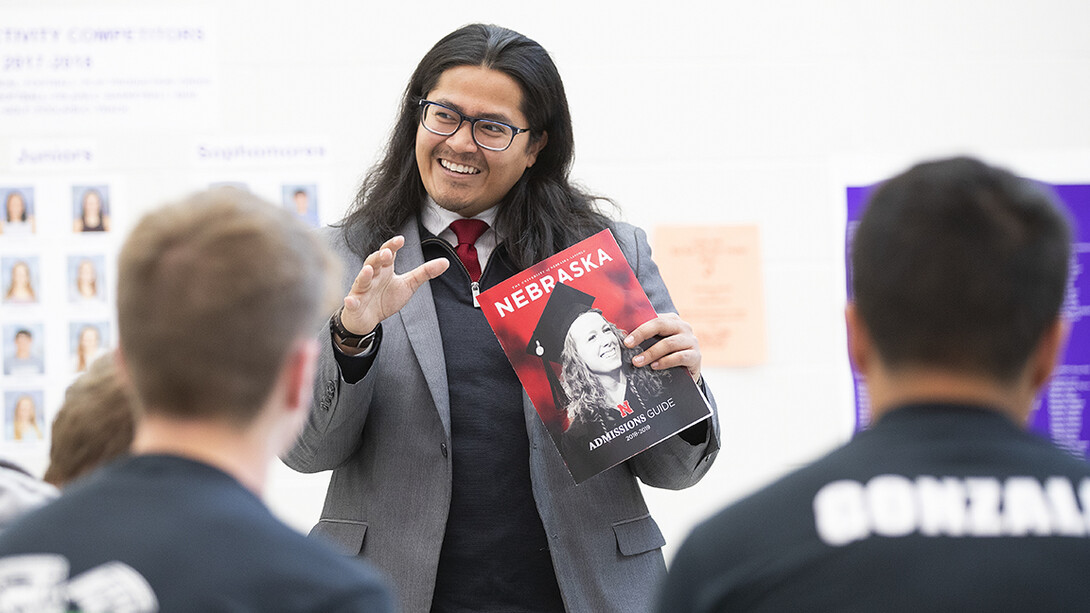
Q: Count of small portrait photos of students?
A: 8